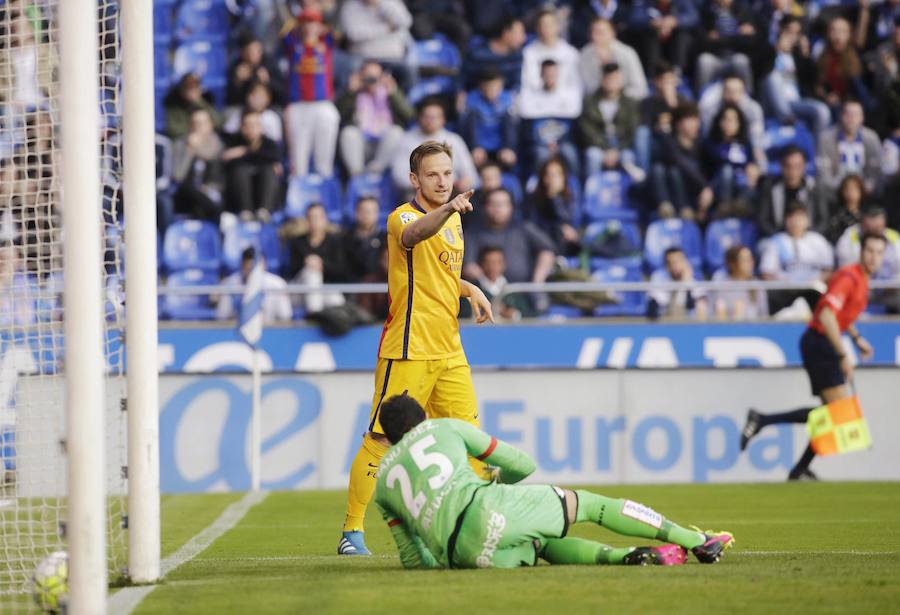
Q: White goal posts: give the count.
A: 2